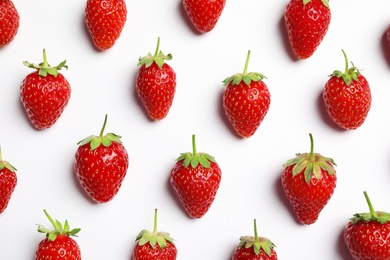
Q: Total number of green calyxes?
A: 13